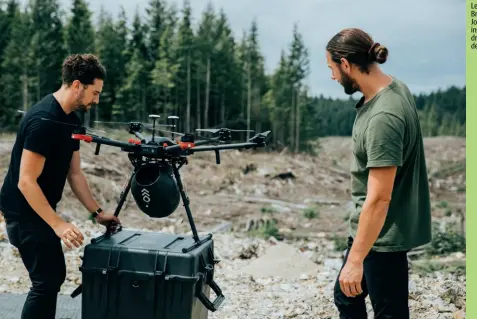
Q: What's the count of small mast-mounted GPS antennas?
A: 2